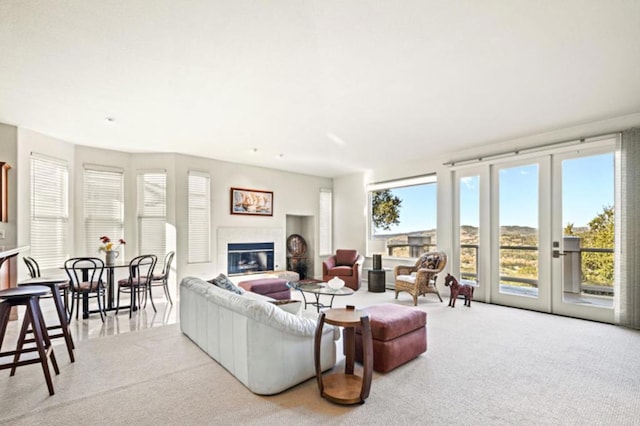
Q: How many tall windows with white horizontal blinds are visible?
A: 5